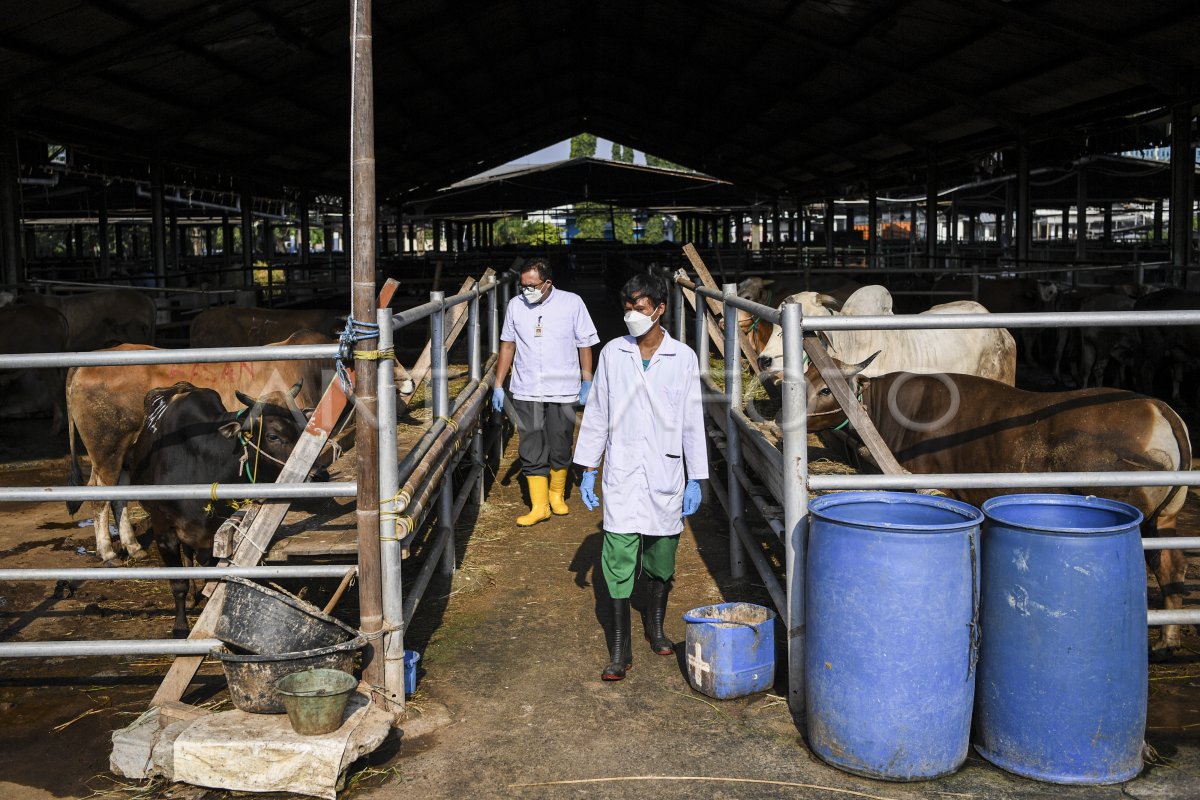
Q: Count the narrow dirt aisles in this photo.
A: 1